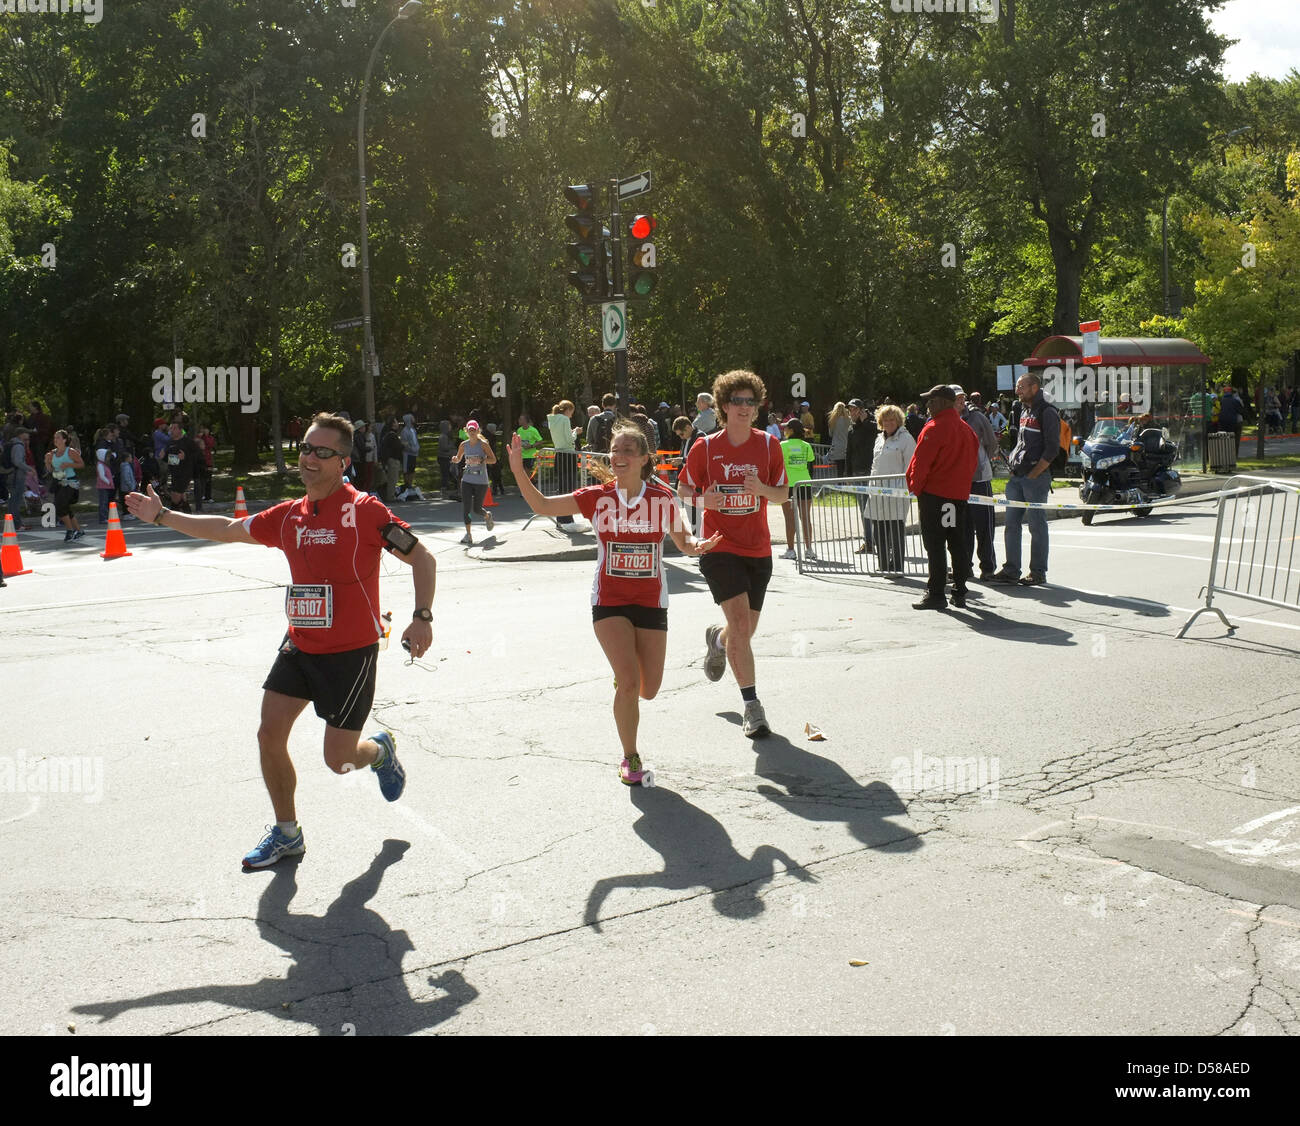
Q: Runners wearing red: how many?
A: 3